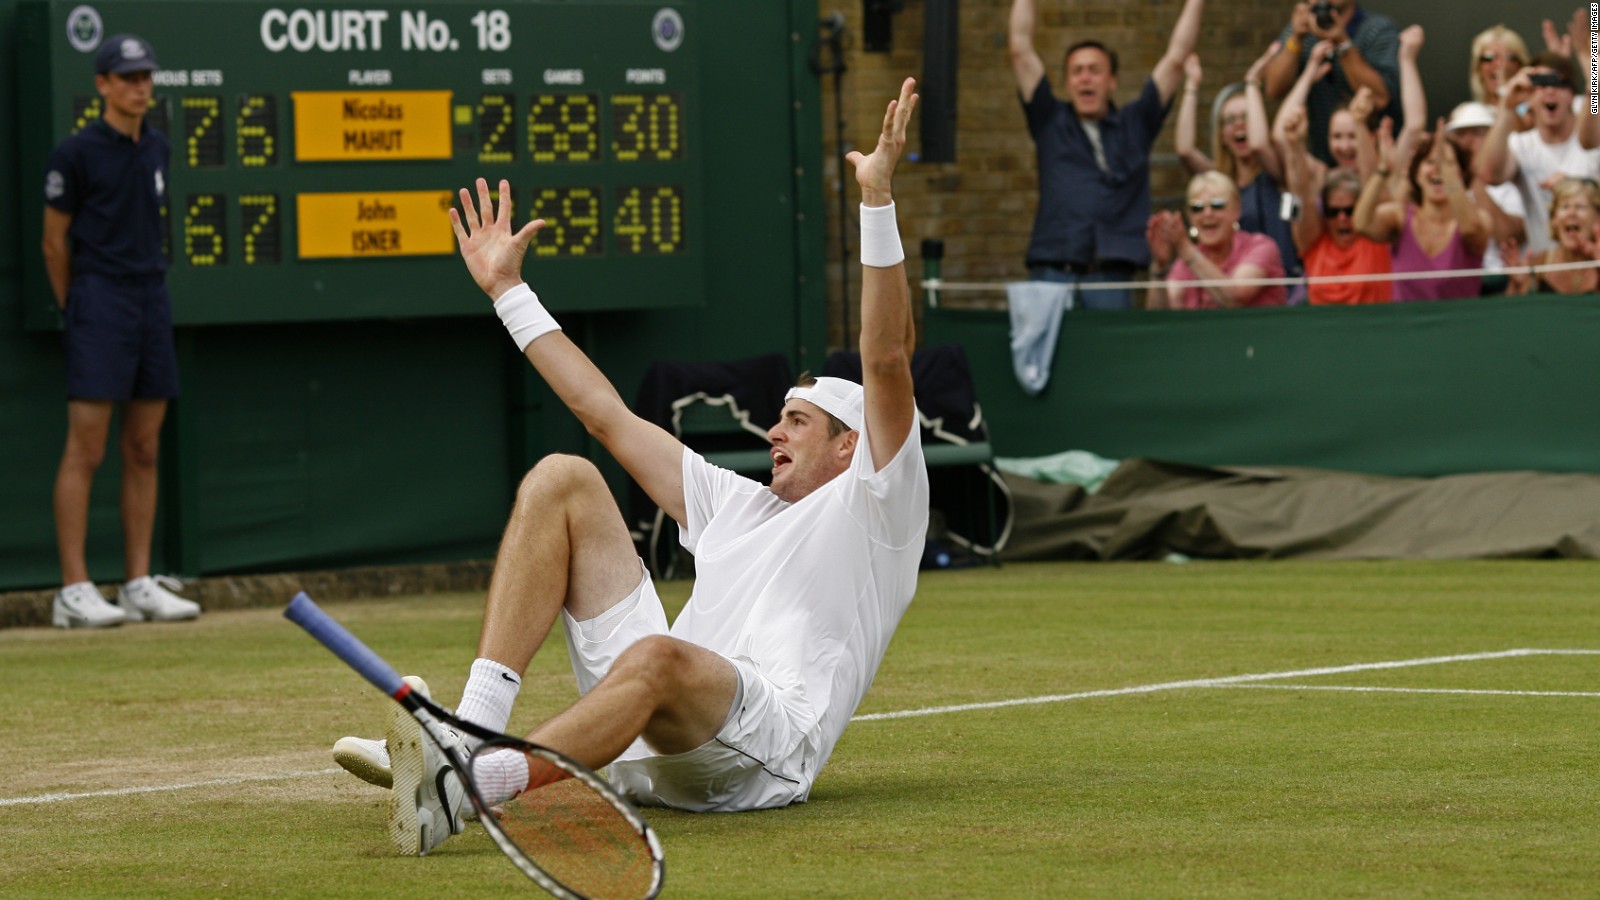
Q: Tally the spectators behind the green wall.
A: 11